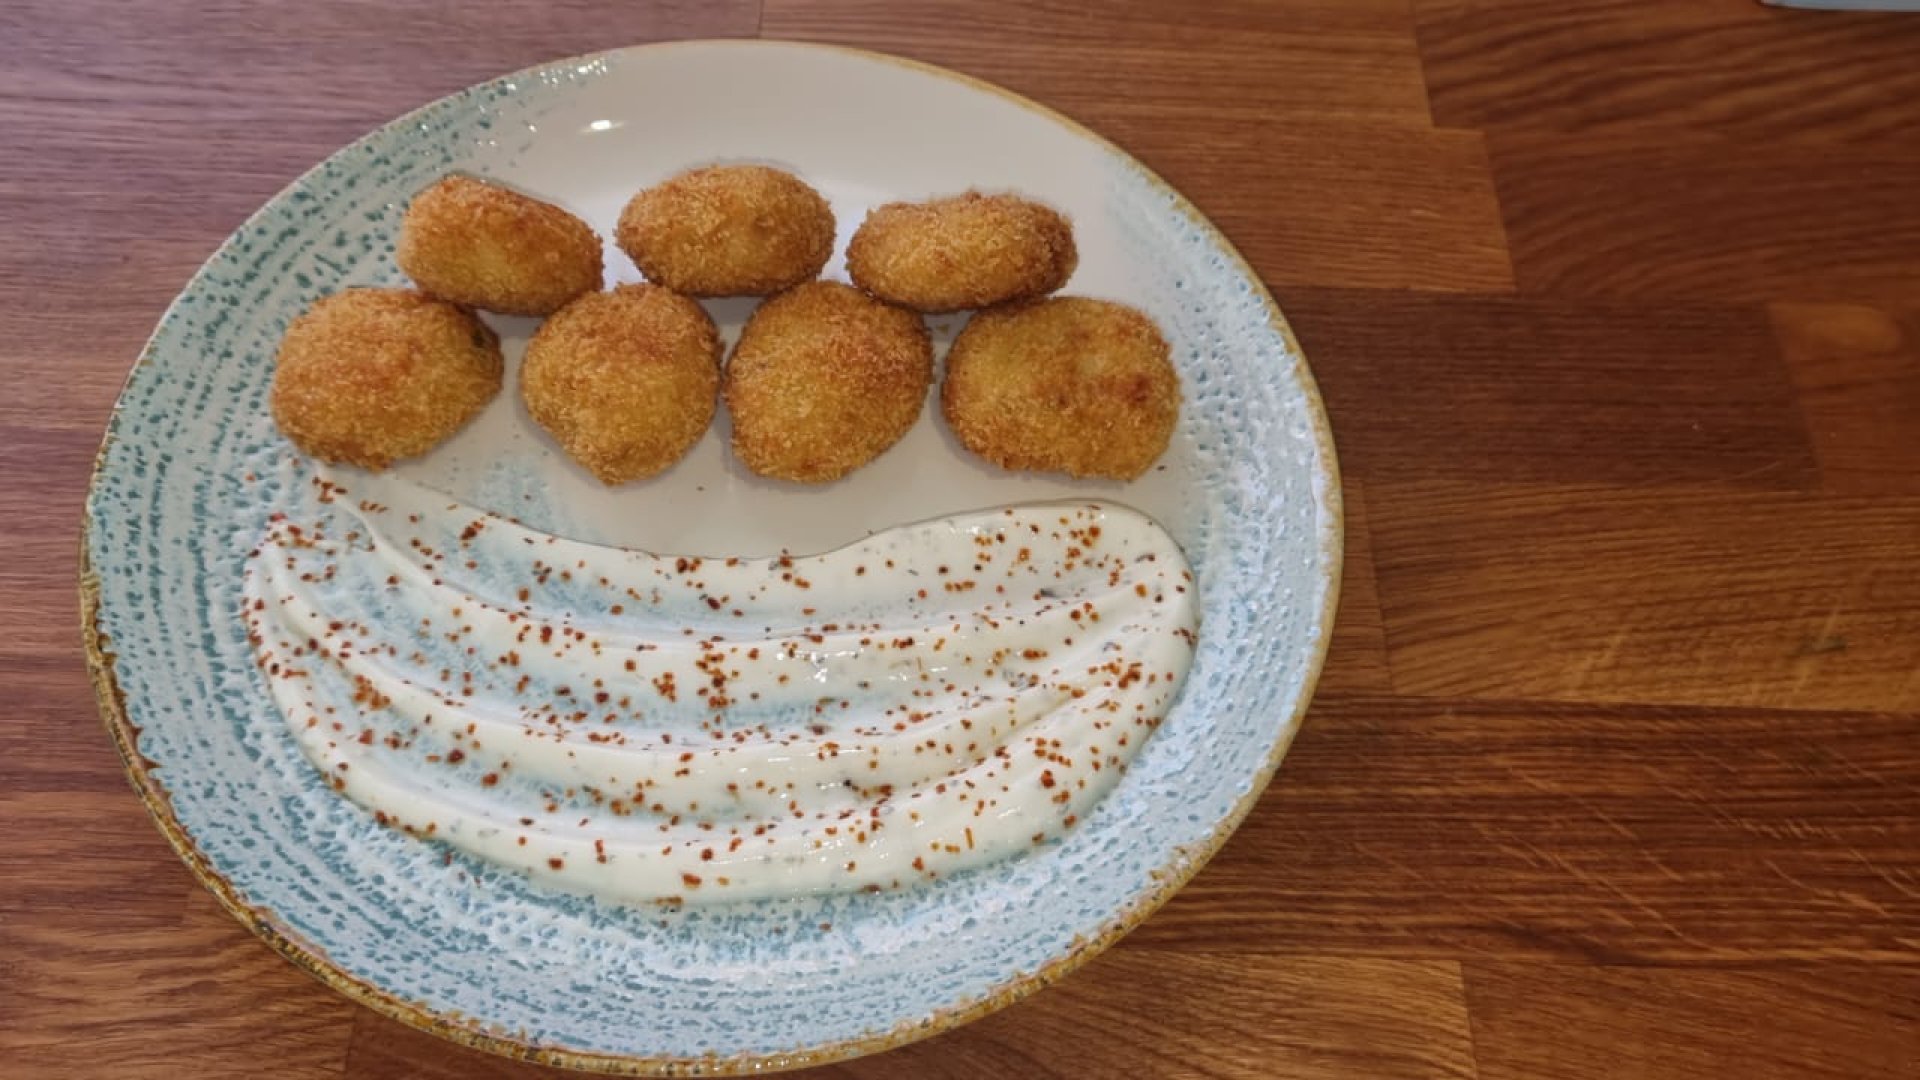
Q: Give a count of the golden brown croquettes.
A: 7